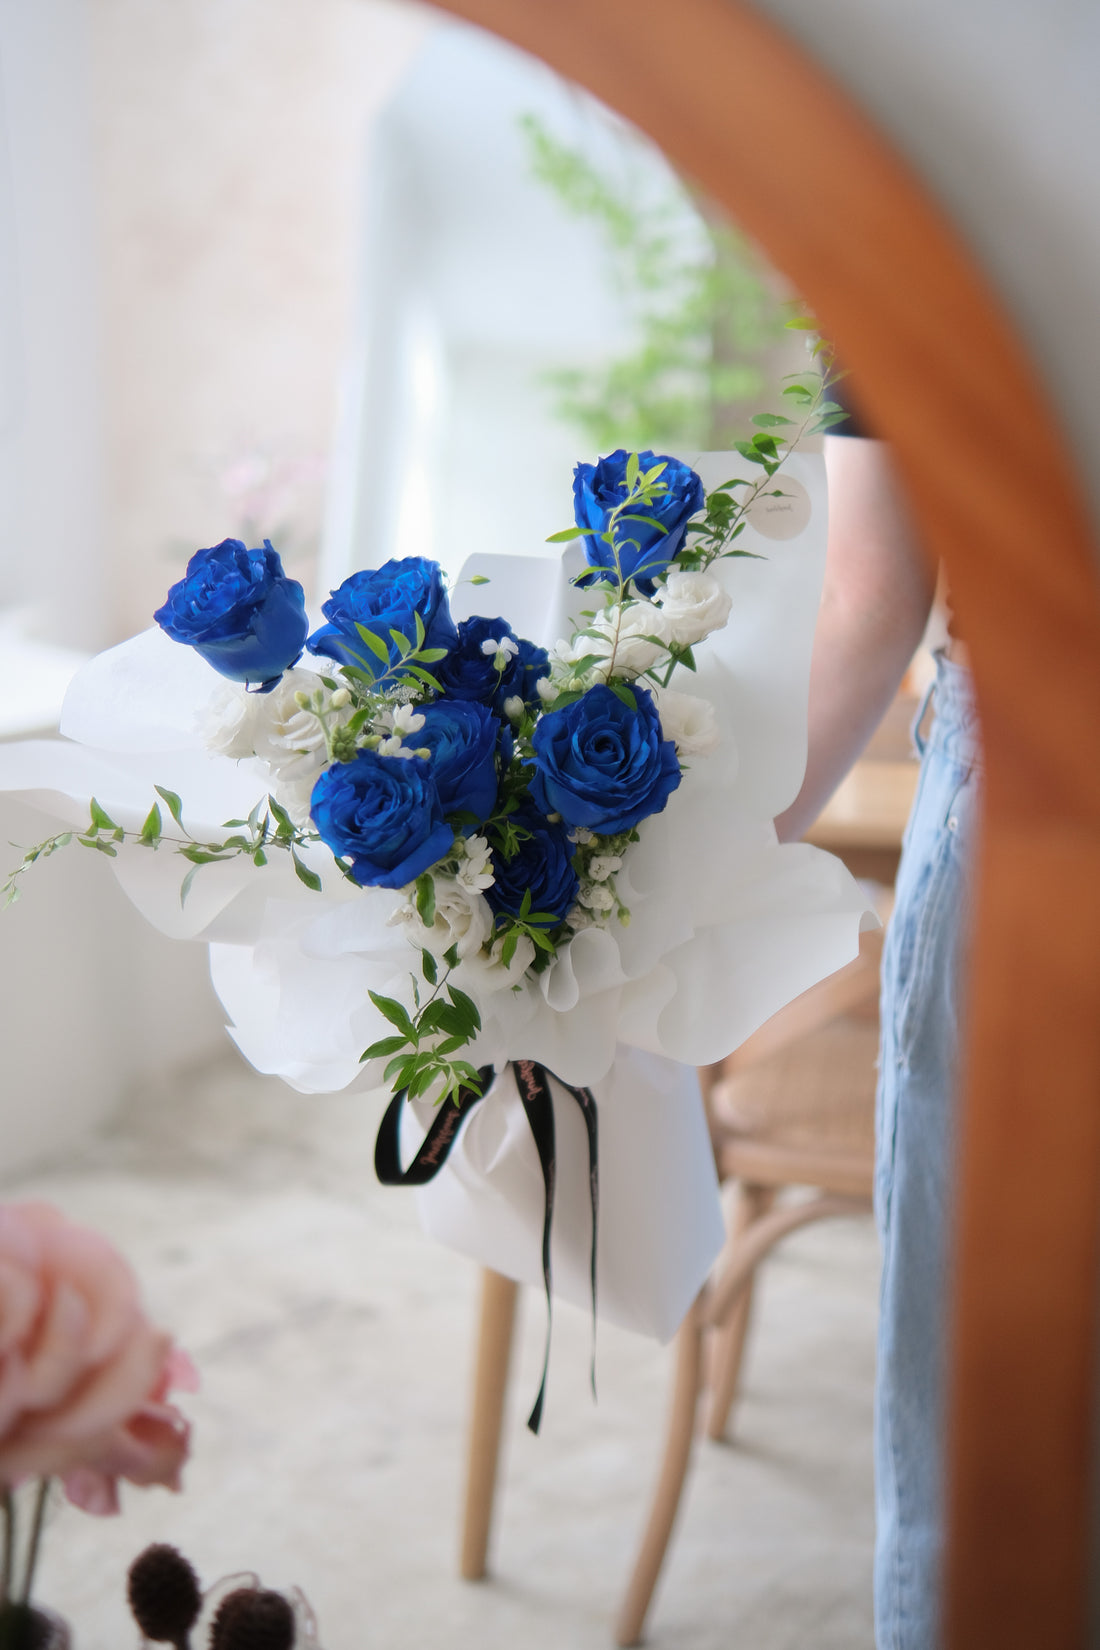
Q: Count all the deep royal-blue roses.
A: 8